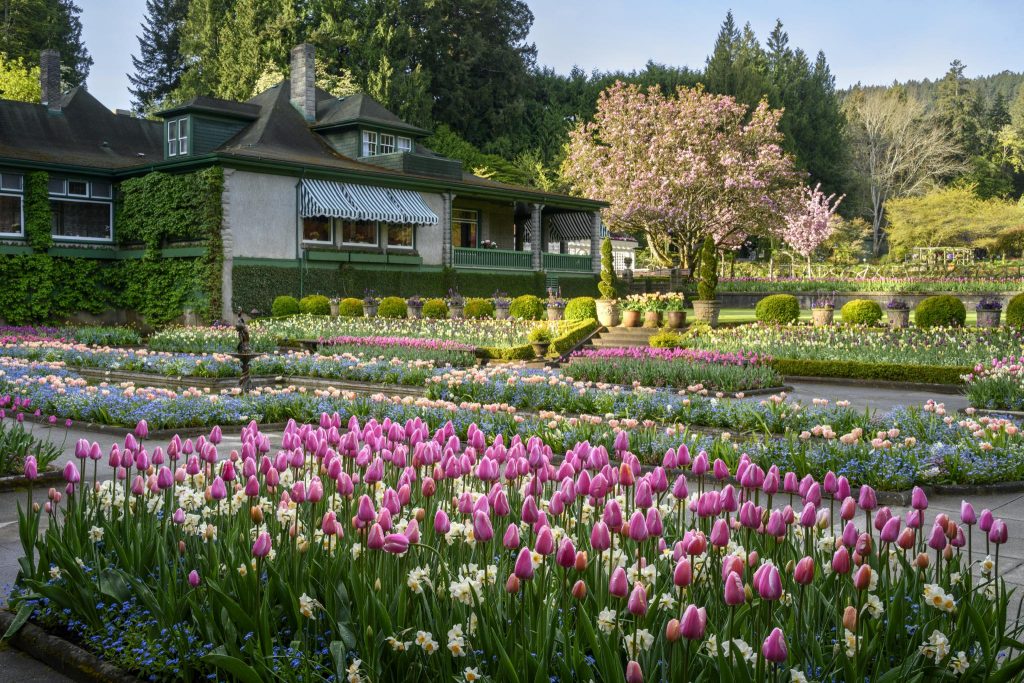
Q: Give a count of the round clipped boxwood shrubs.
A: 12